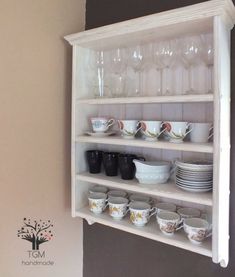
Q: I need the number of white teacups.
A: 15